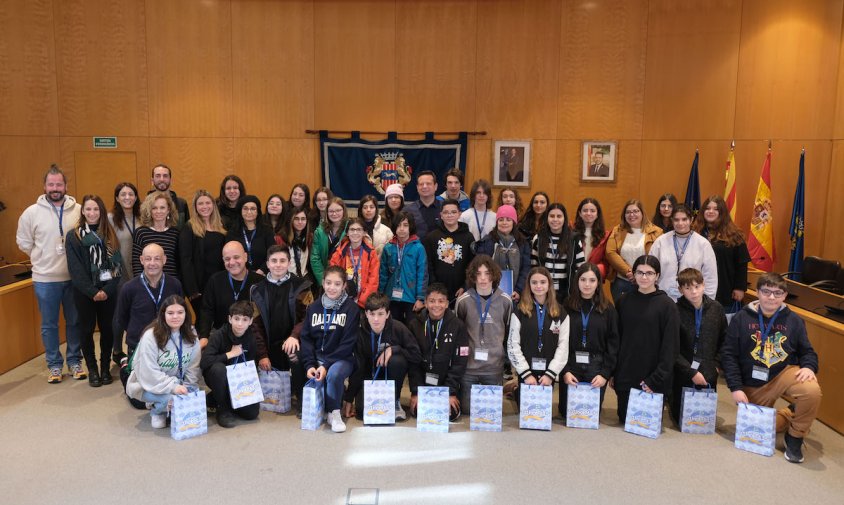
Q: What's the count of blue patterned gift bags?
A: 12